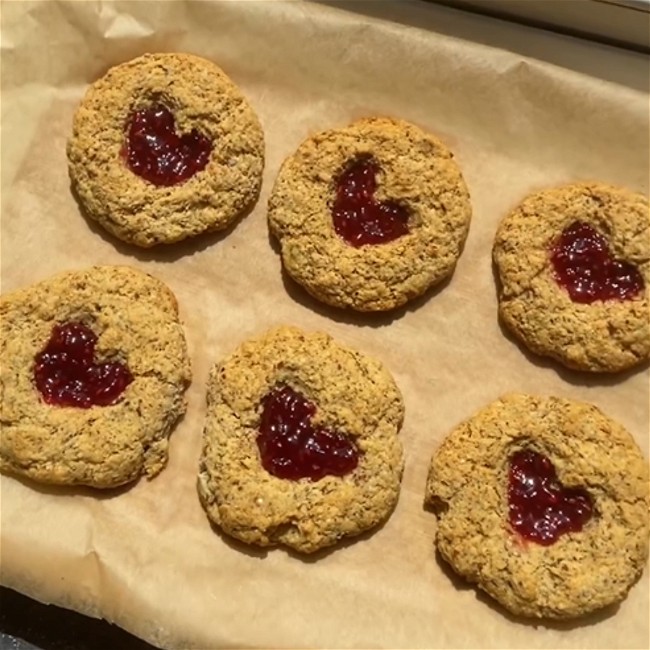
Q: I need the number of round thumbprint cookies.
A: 6